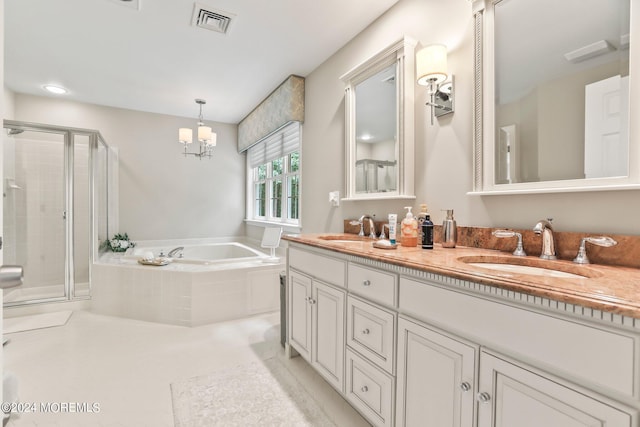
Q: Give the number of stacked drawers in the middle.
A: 3